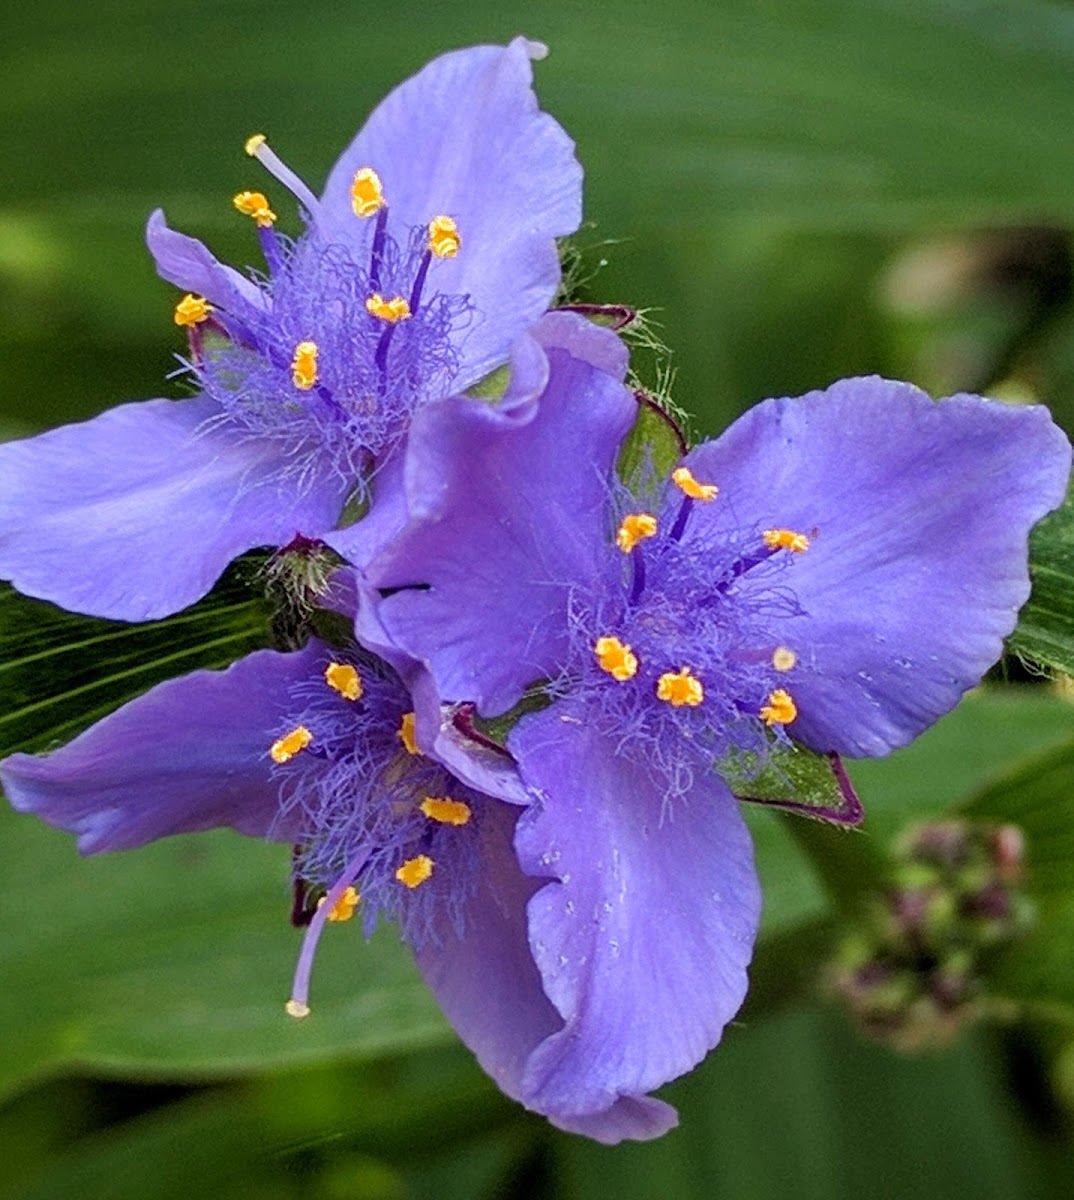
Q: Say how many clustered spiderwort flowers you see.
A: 3